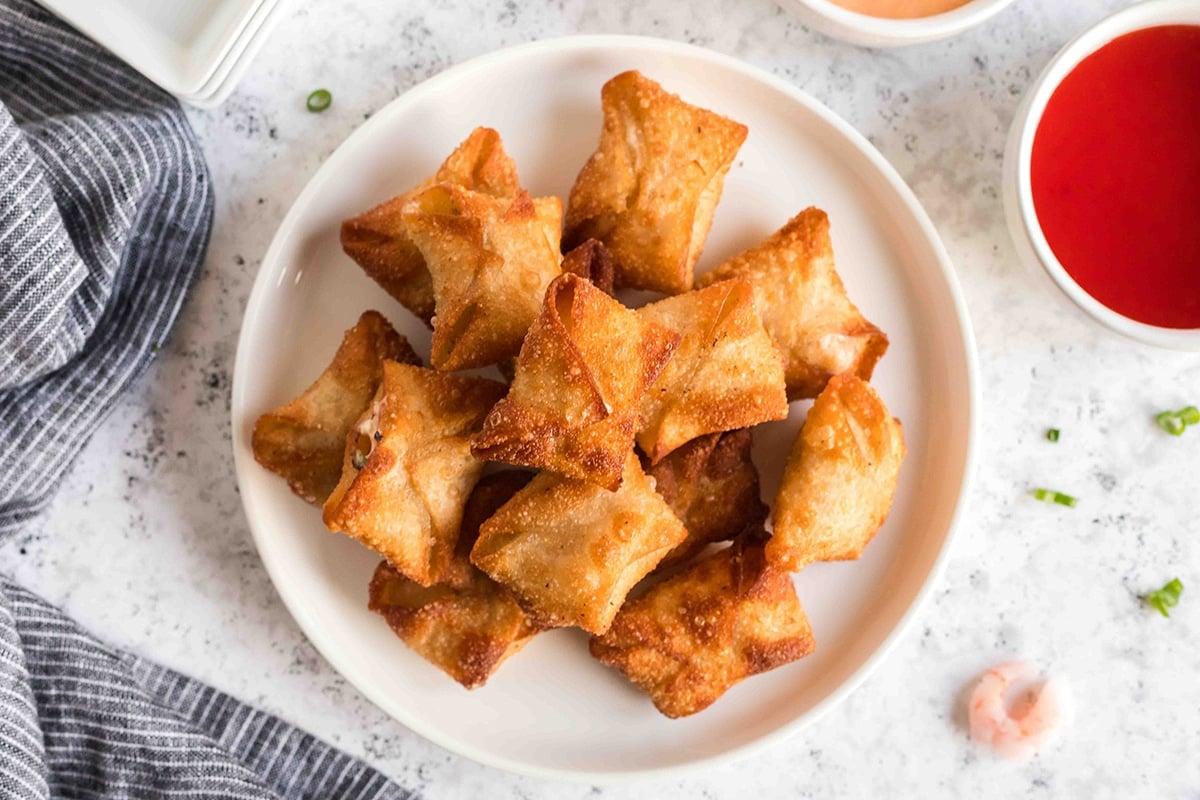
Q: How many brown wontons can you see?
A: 14